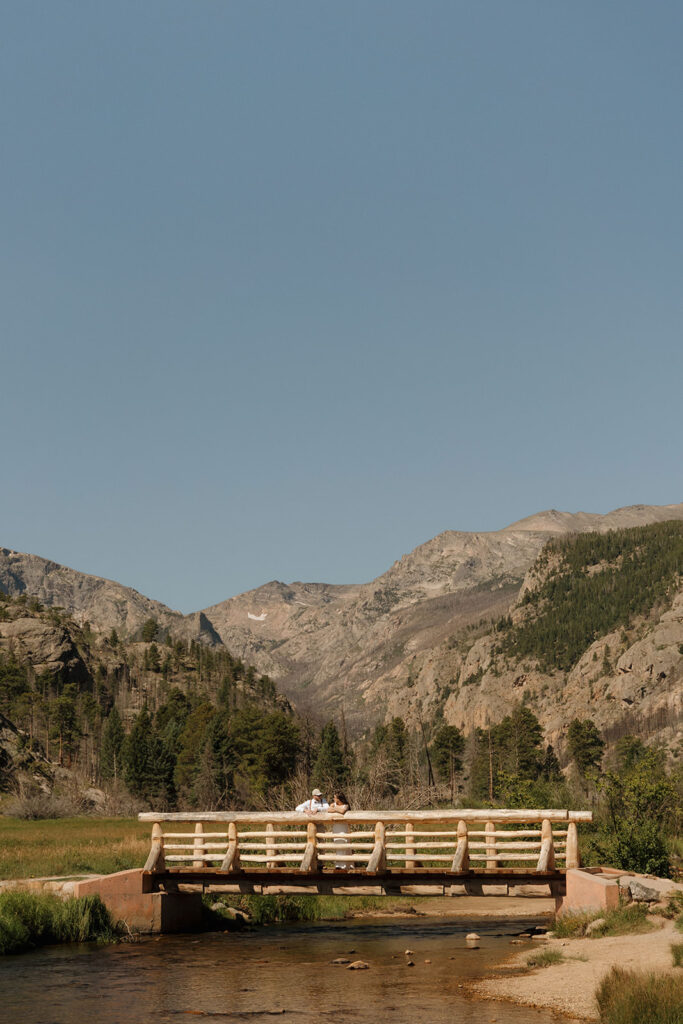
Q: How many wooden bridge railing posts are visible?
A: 11